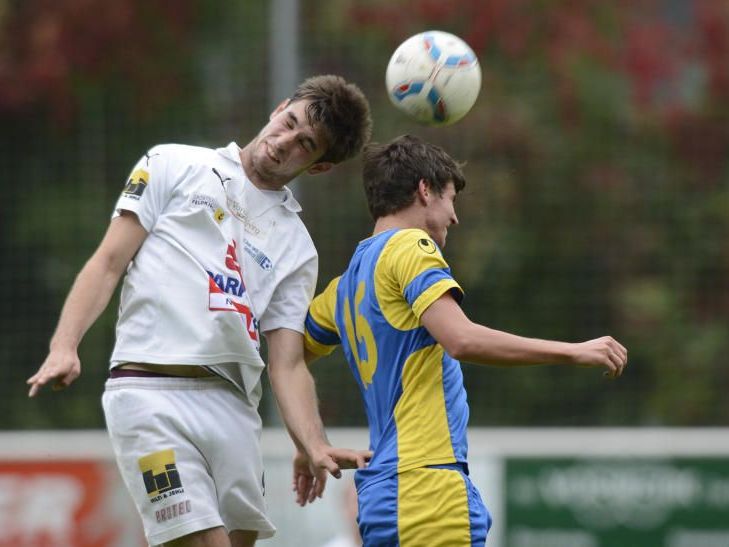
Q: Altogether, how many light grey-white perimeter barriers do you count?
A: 1